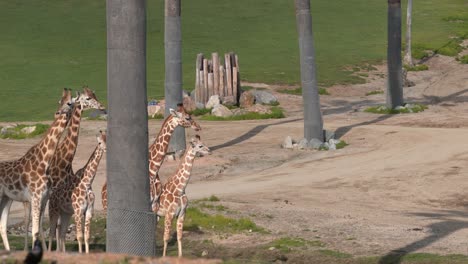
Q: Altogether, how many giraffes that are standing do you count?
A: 5